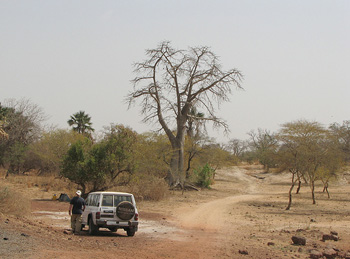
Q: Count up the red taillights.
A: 2